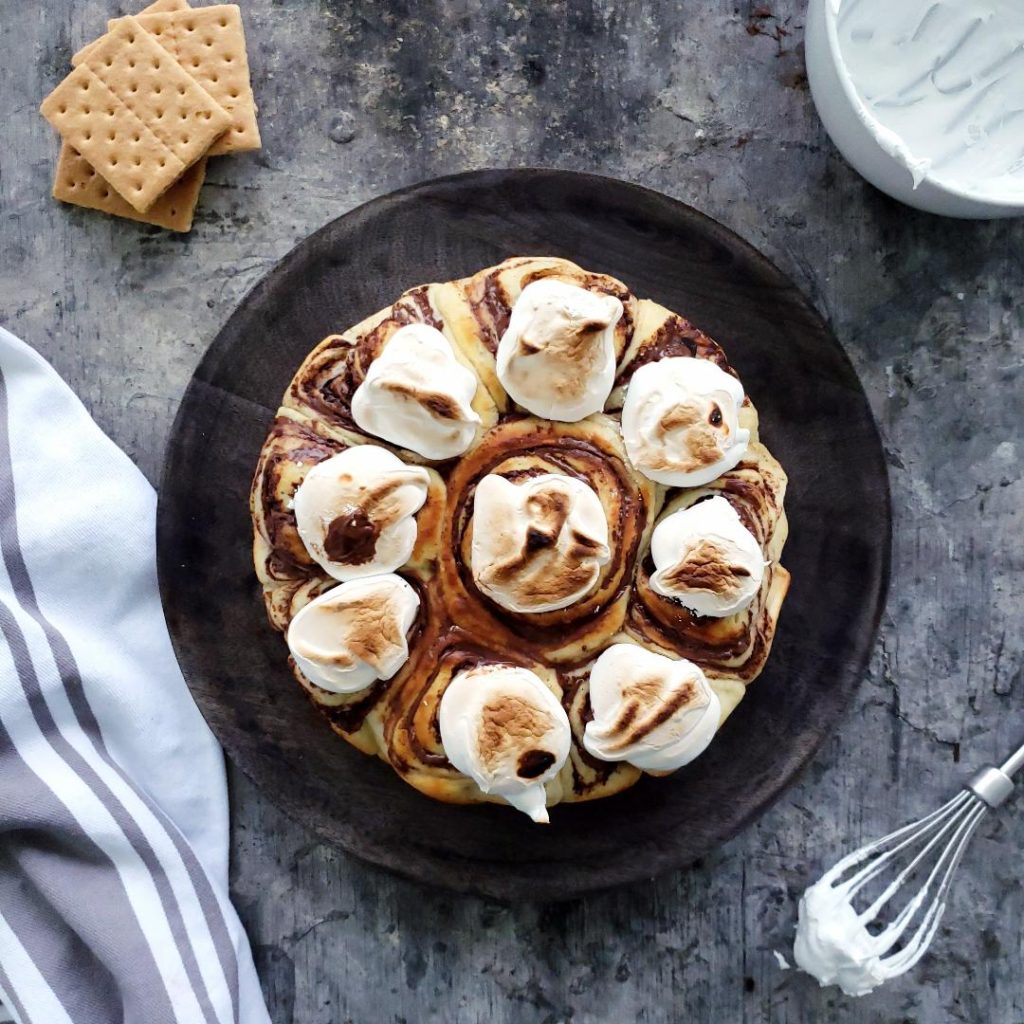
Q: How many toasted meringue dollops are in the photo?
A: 9